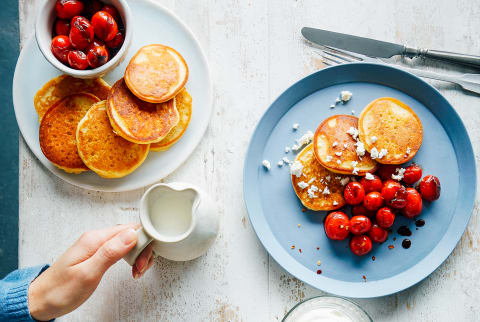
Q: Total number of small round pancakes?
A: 9